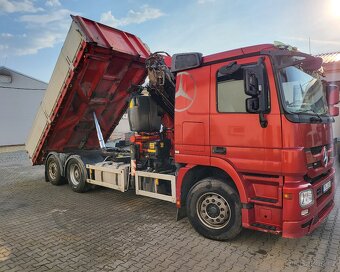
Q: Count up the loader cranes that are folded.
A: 1